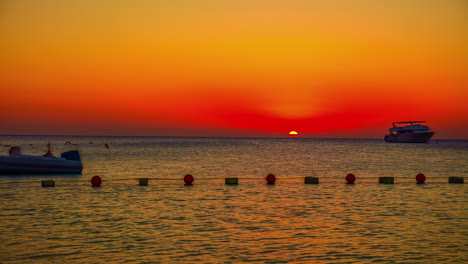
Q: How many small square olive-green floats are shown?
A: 6